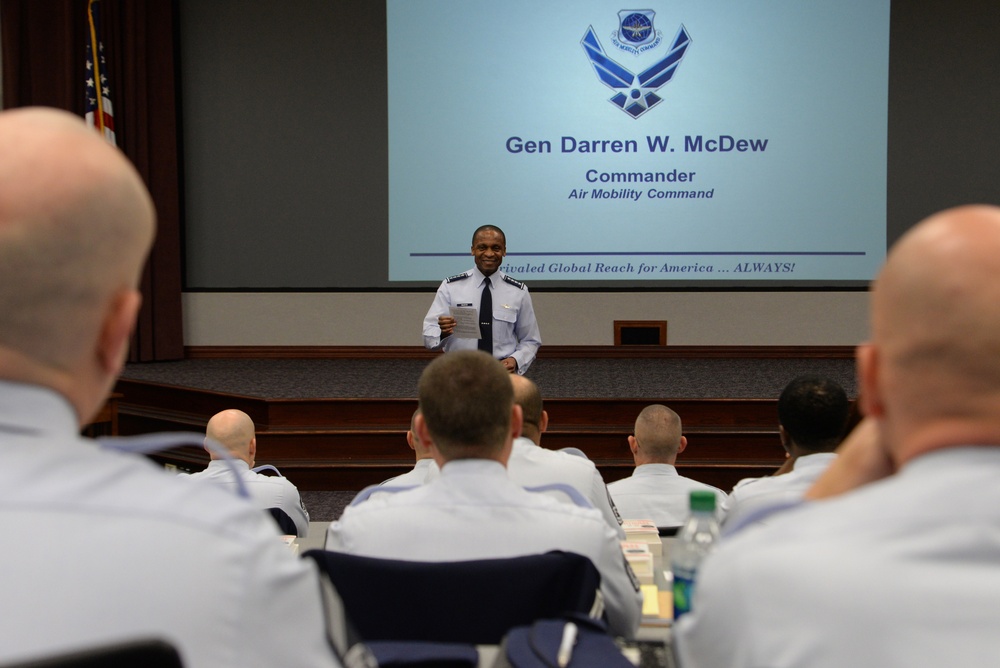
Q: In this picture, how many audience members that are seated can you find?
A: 8